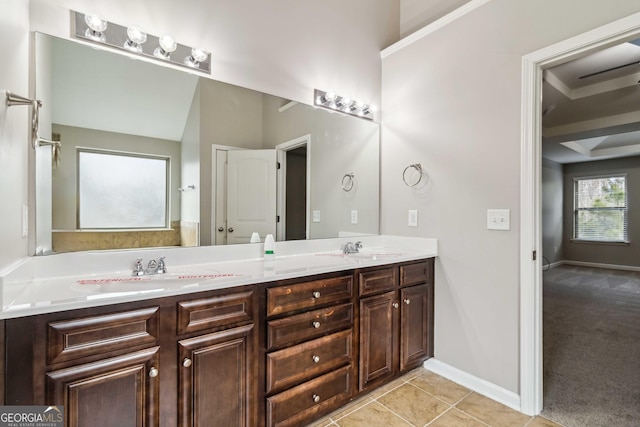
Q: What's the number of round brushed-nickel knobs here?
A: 8